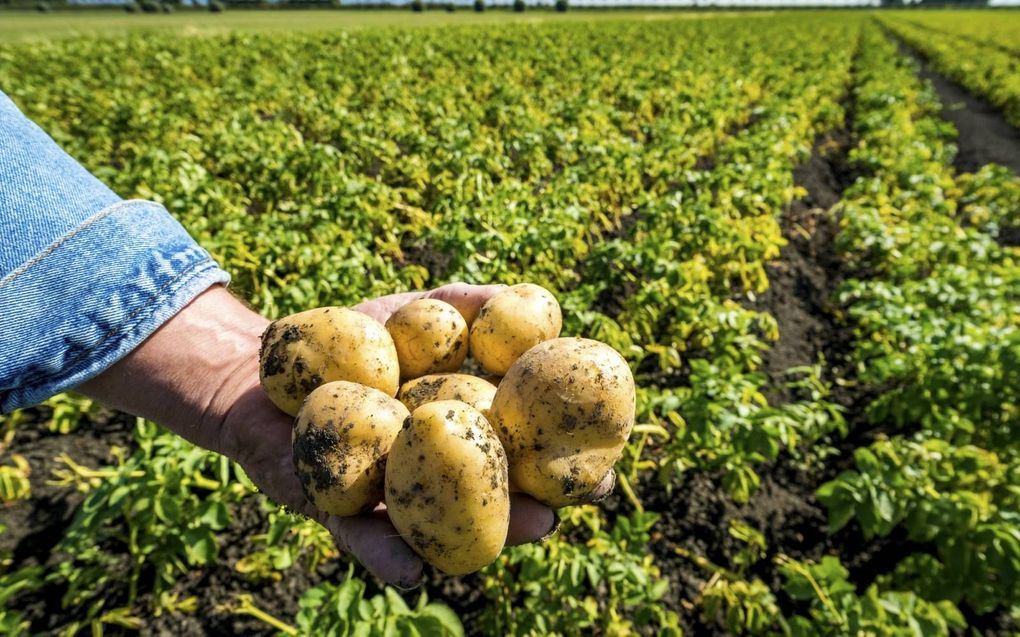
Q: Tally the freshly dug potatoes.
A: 7